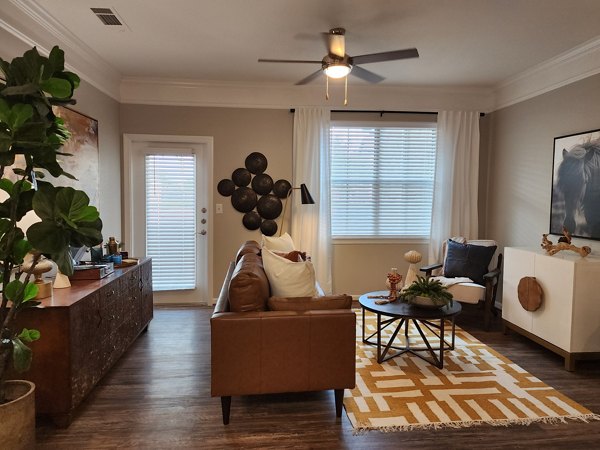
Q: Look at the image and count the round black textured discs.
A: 9